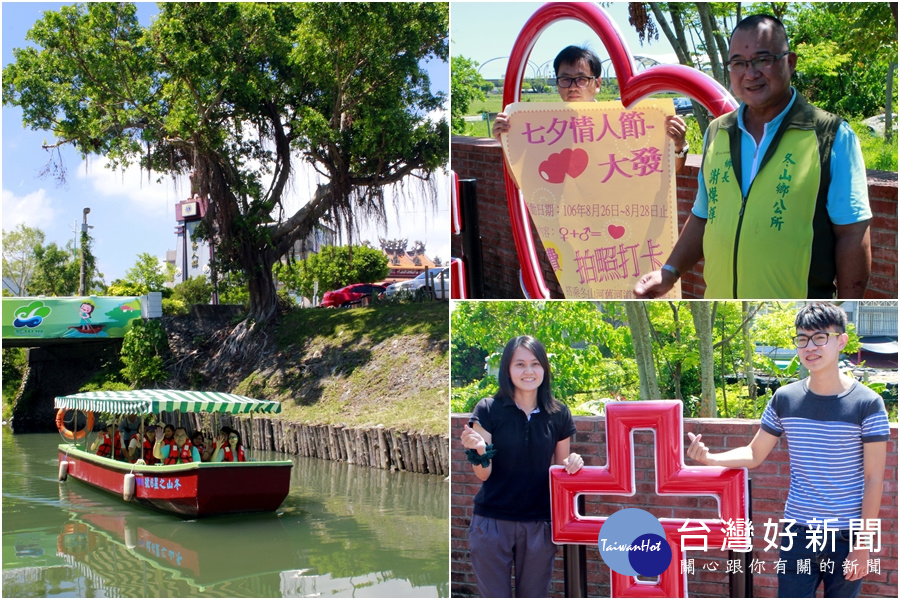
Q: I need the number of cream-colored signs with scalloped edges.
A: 1